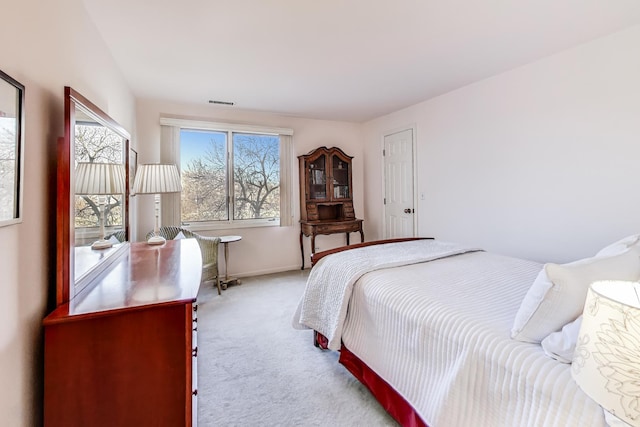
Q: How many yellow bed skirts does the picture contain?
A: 0